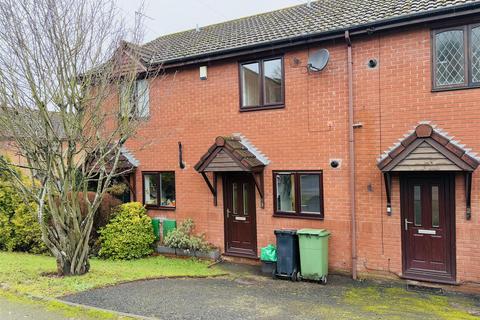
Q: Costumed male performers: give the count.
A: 0